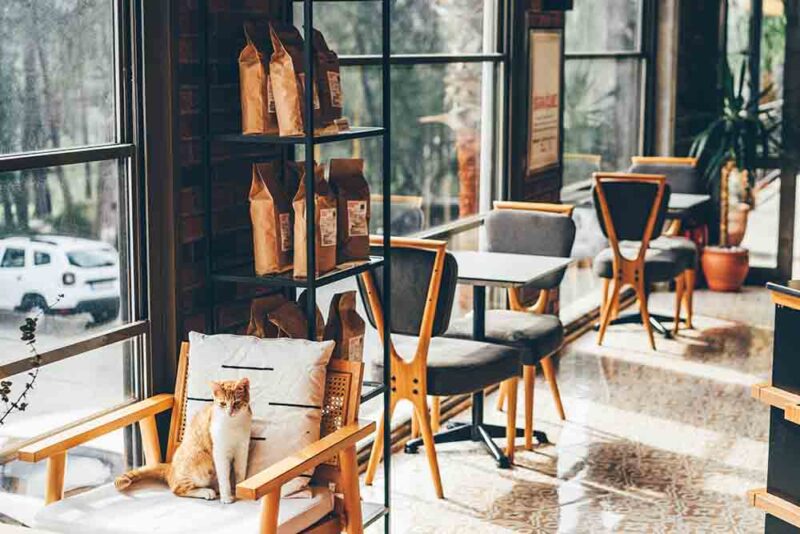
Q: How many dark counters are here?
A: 1